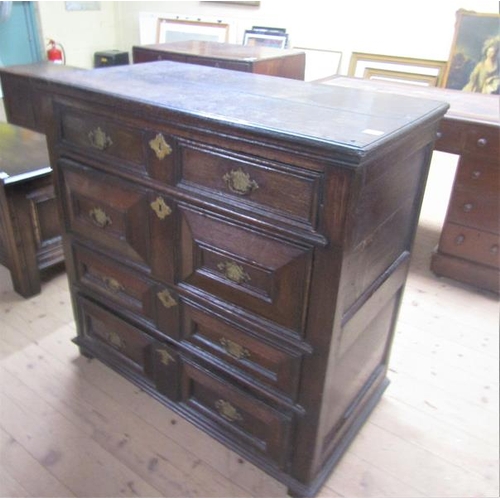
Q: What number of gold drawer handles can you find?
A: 8